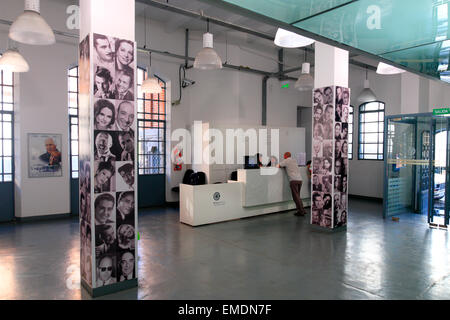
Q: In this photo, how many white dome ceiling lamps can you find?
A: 8